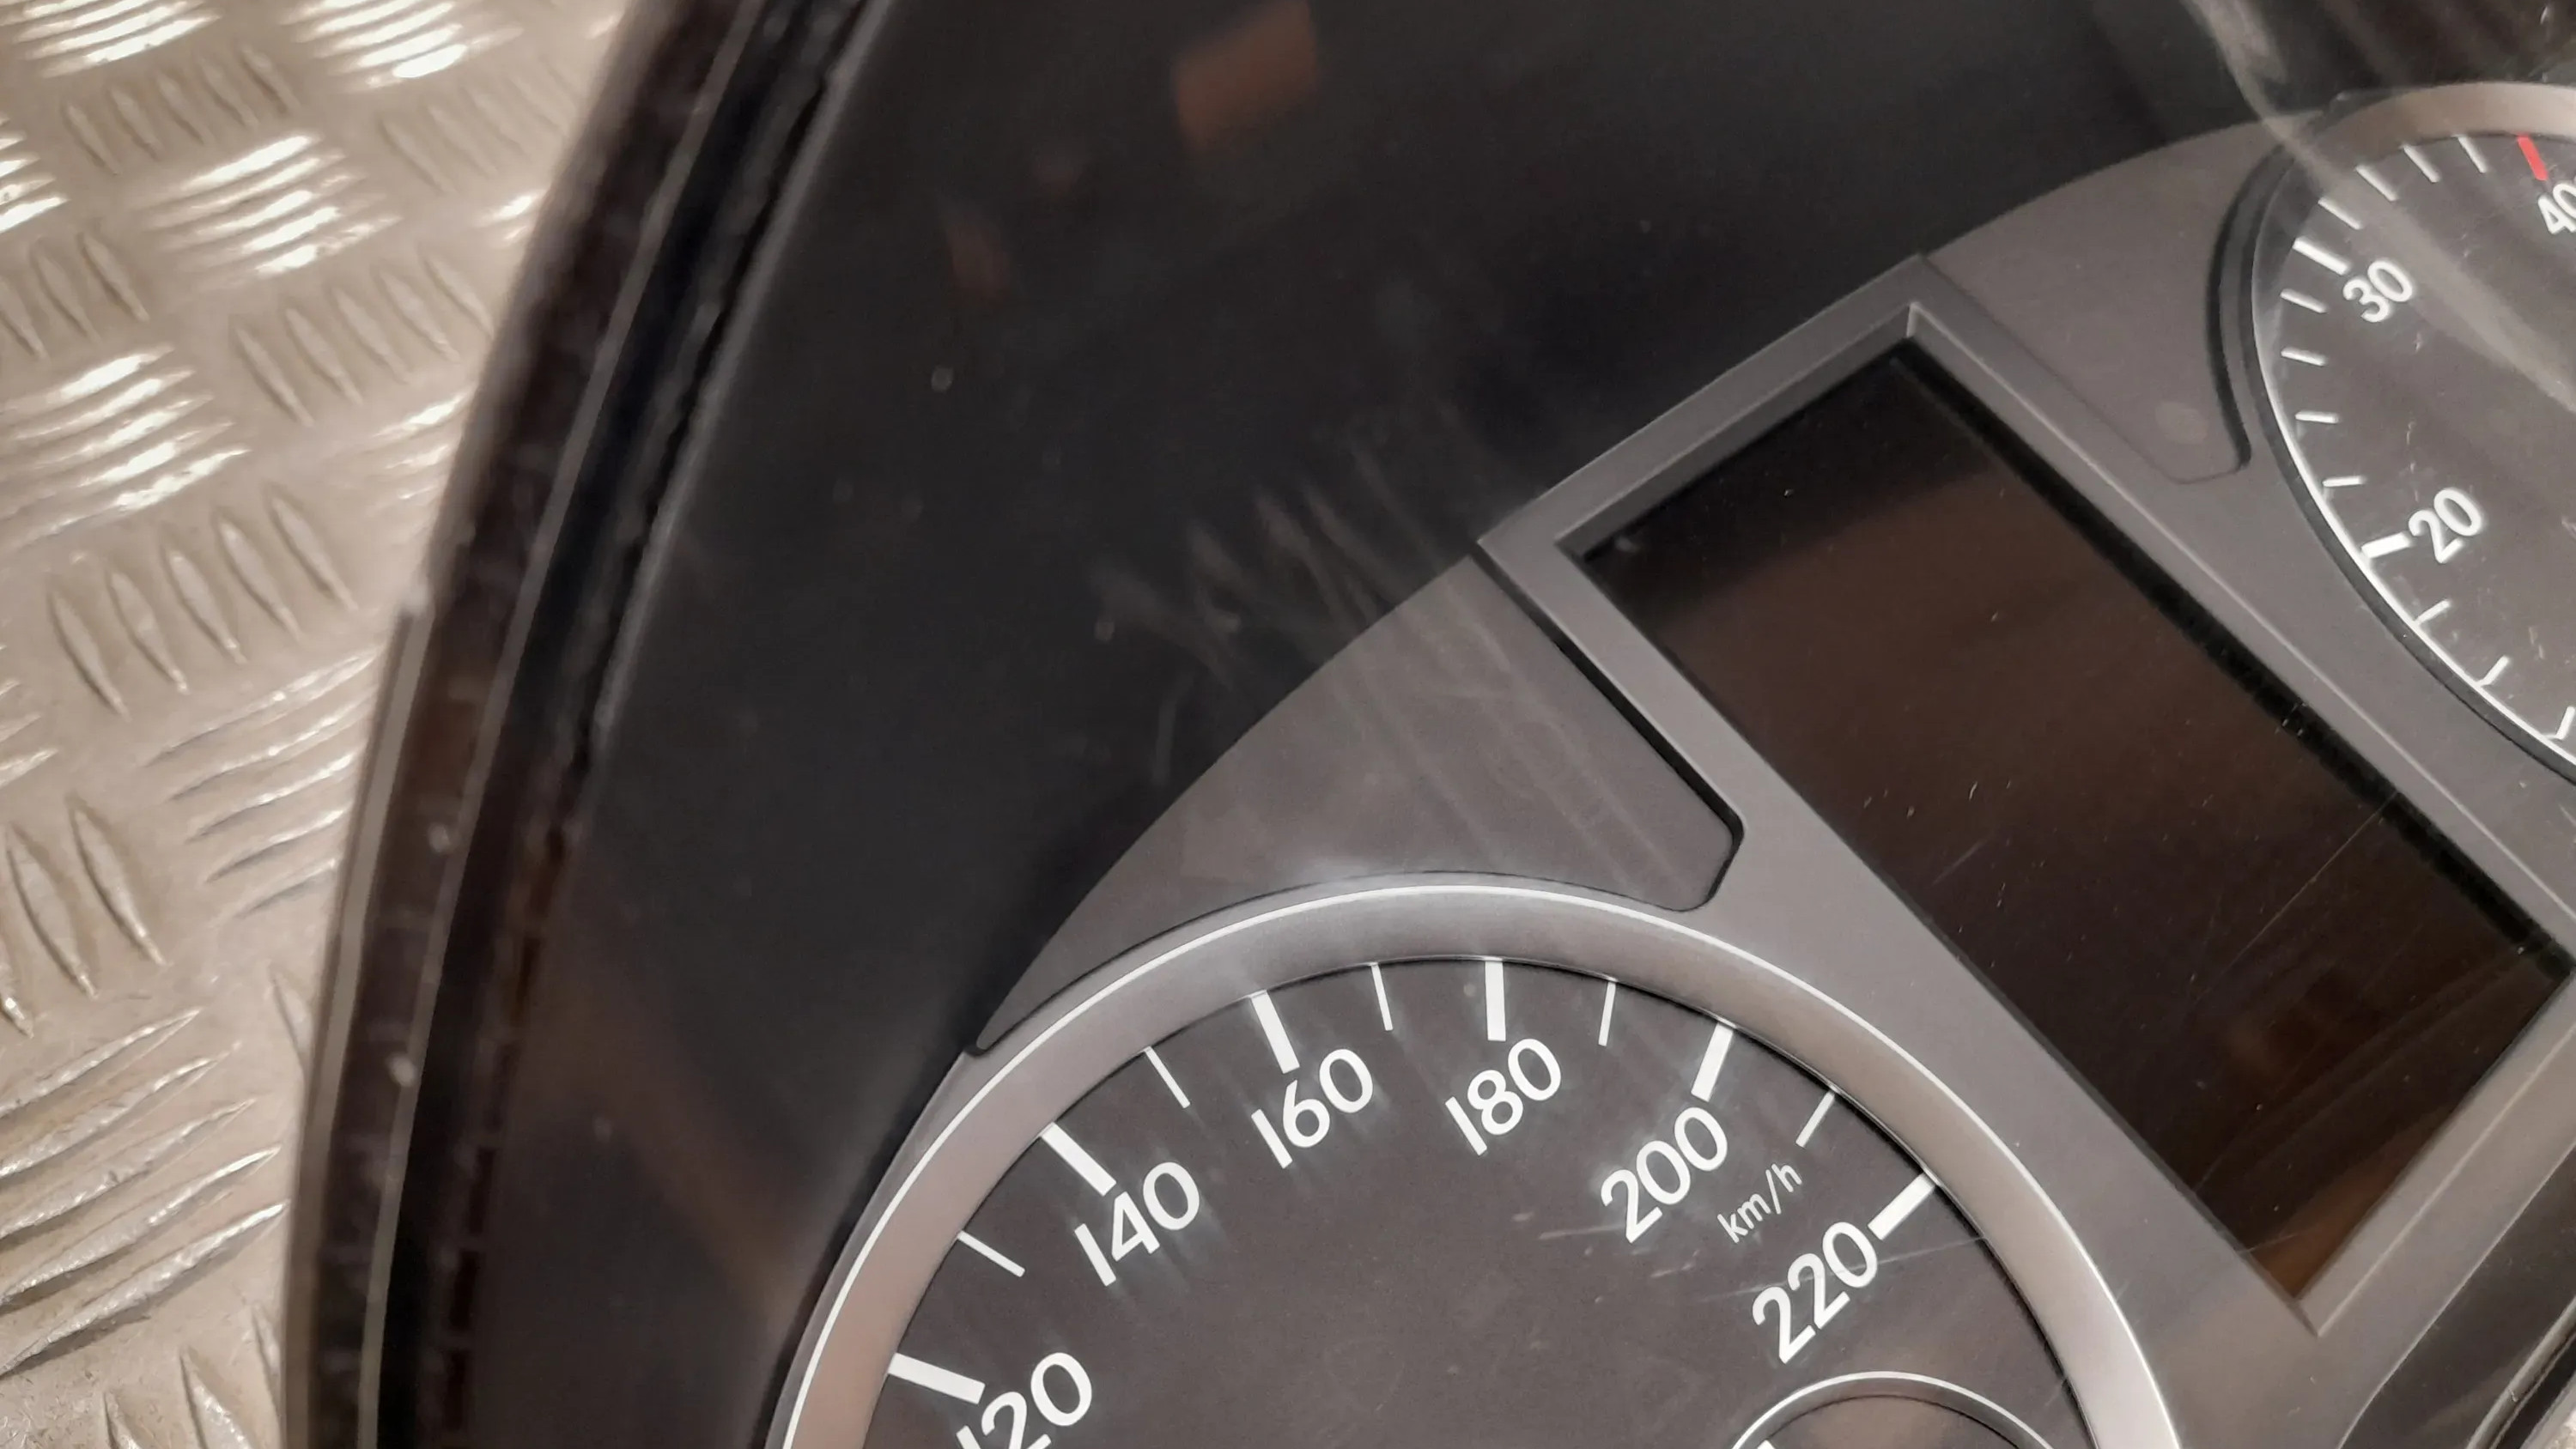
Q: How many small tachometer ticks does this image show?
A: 11